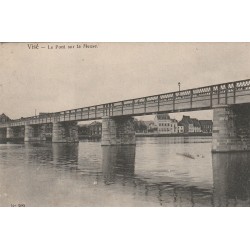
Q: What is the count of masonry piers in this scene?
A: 5